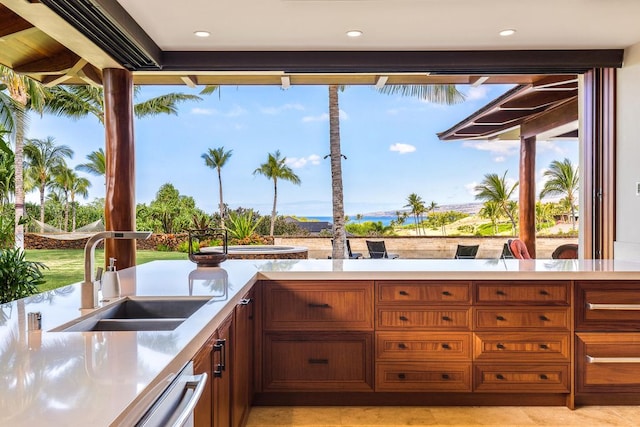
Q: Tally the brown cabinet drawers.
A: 12